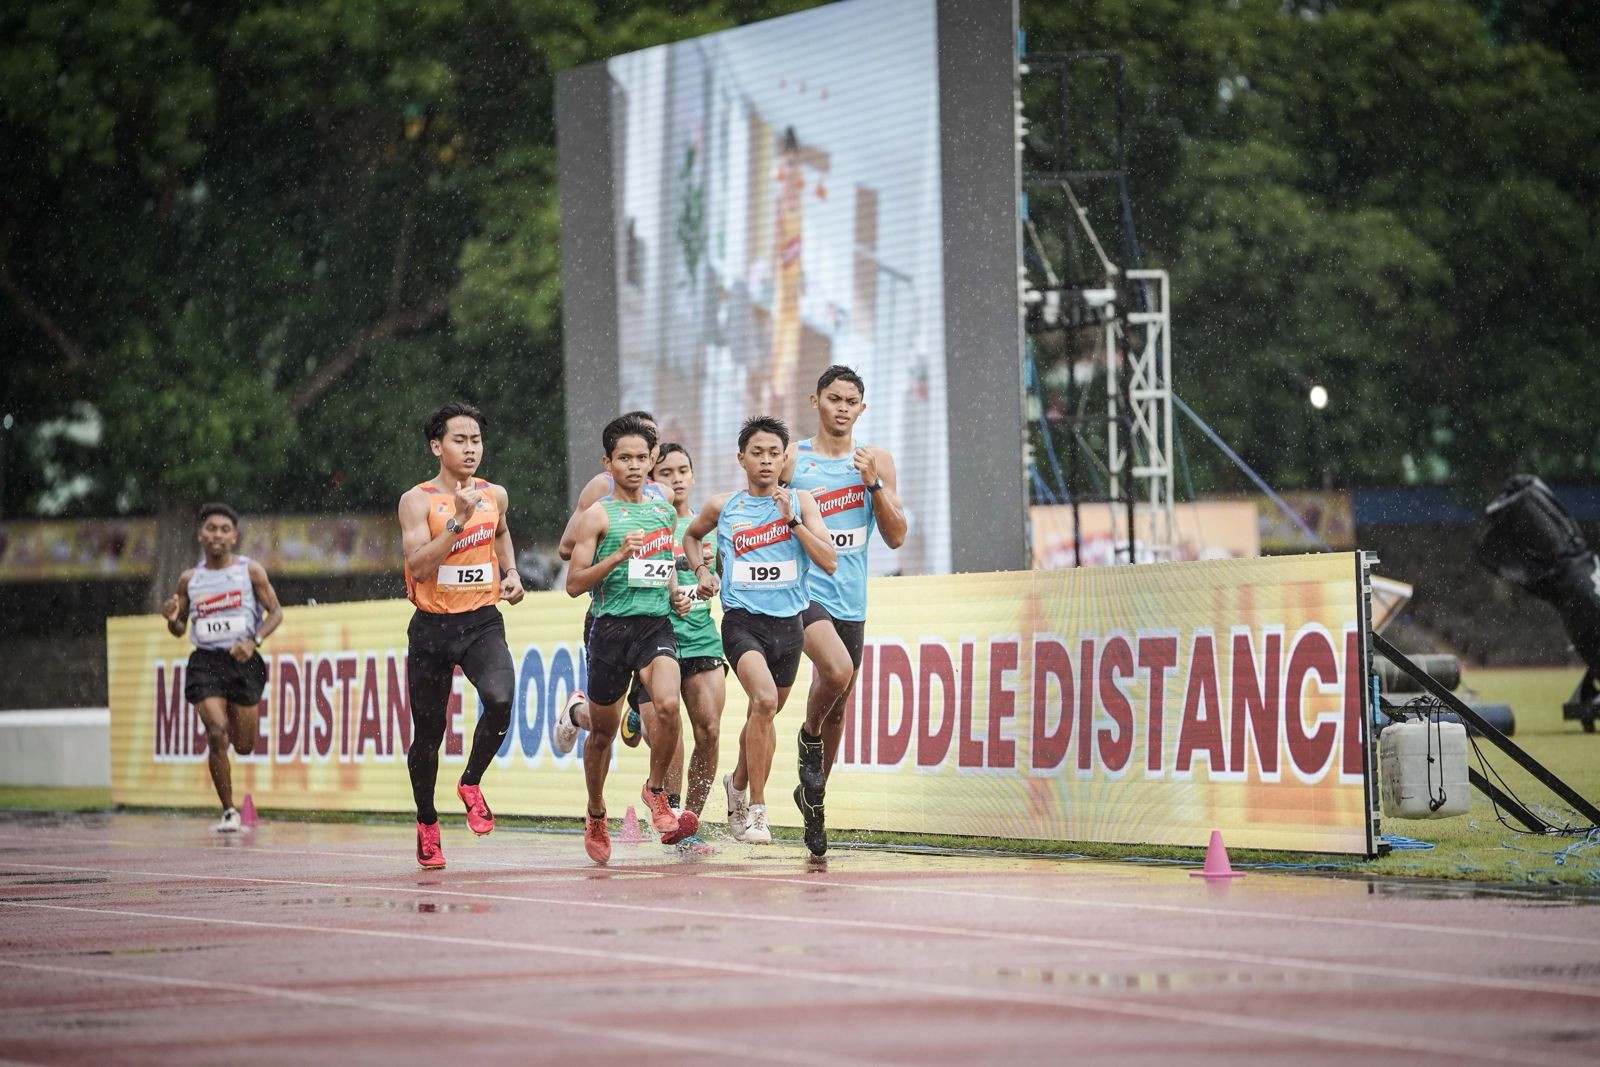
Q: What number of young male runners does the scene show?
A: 7